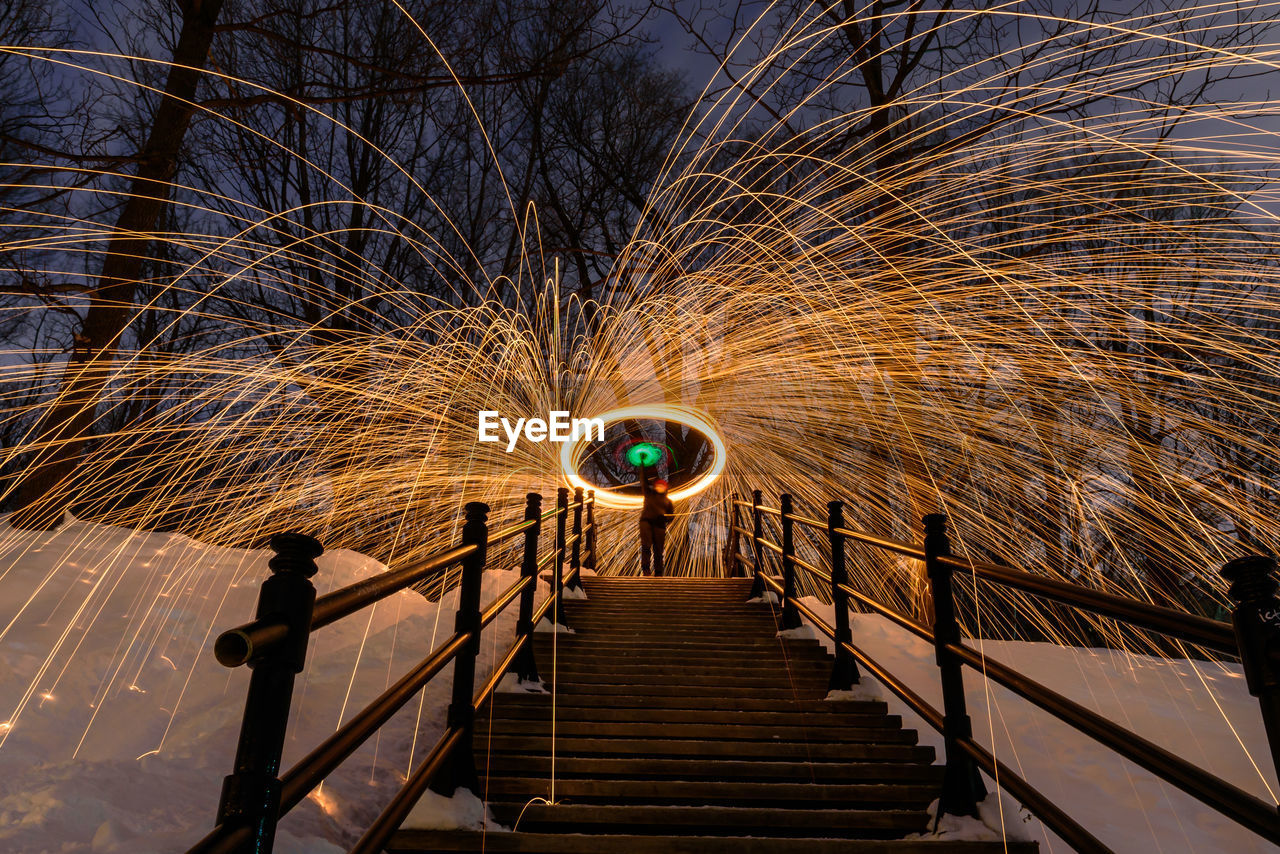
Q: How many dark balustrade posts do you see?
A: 12